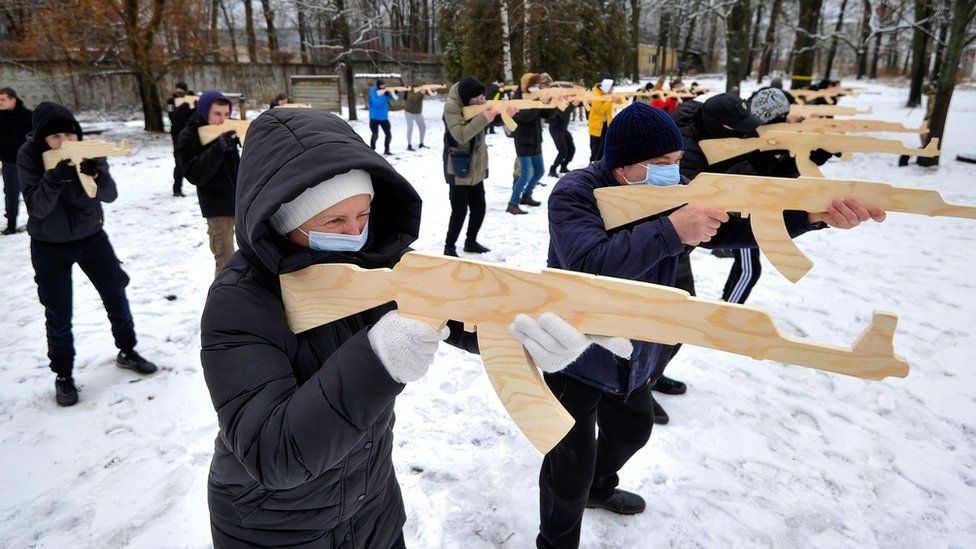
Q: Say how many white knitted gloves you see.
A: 2